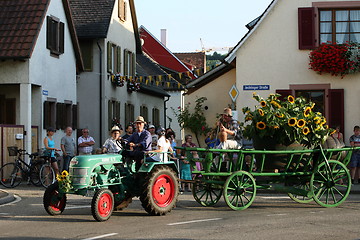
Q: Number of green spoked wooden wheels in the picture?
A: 4